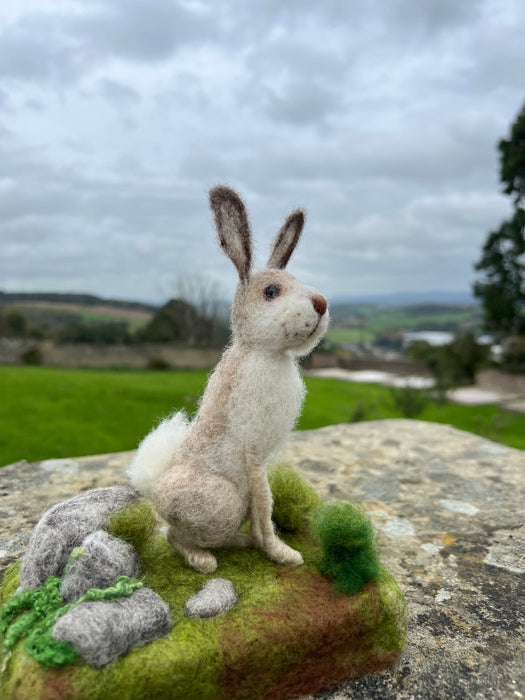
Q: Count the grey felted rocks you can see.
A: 4